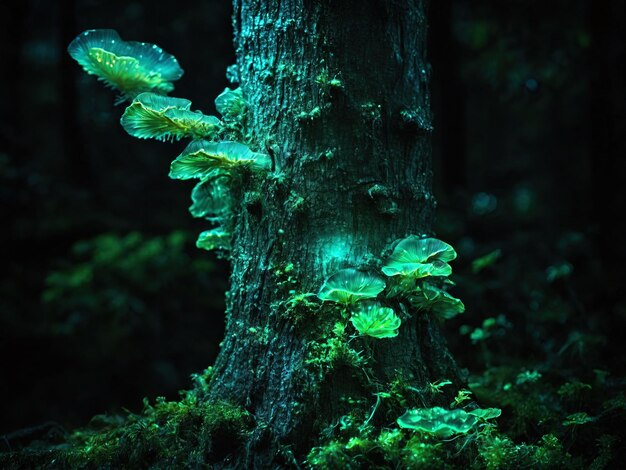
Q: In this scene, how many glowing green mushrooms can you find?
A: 11